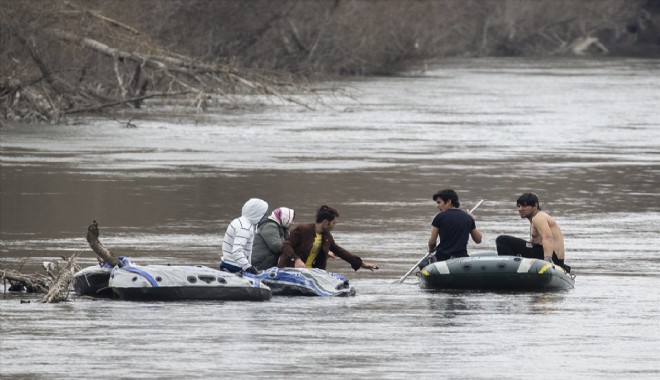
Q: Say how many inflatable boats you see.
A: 3